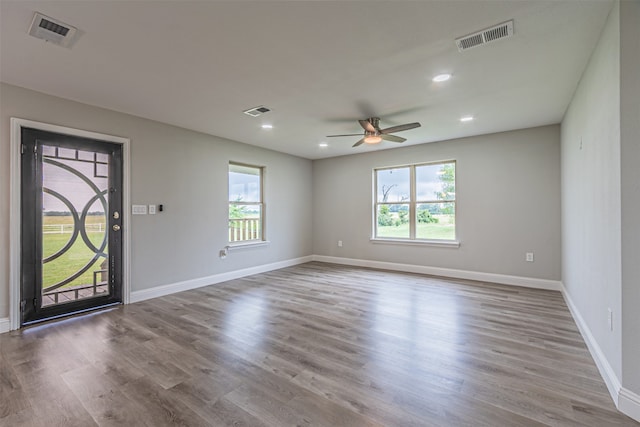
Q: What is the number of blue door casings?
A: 0